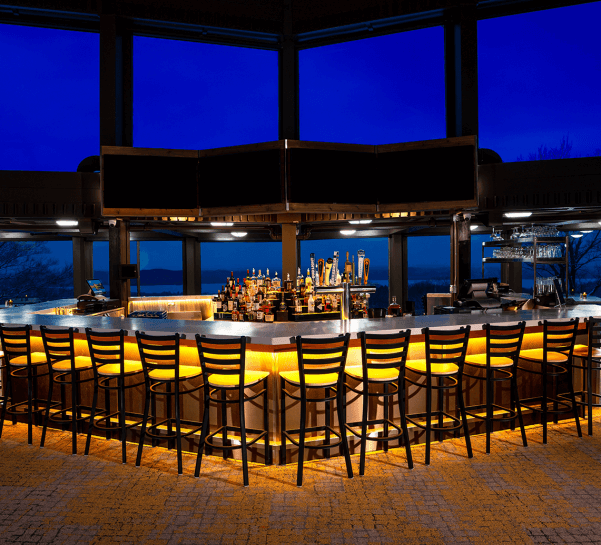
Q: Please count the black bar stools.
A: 11